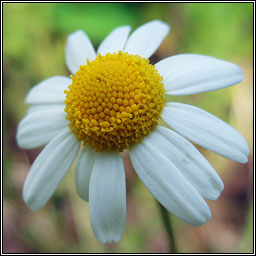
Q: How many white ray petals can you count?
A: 13